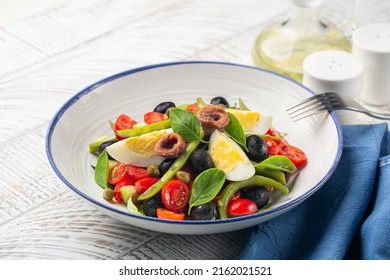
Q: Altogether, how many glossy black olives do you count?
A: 9